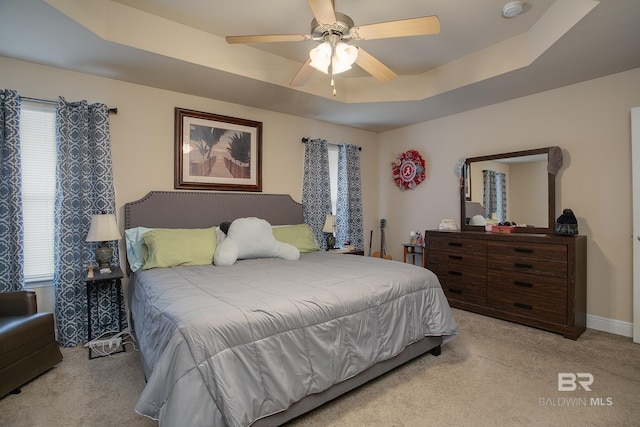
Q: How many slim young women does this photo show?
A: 0